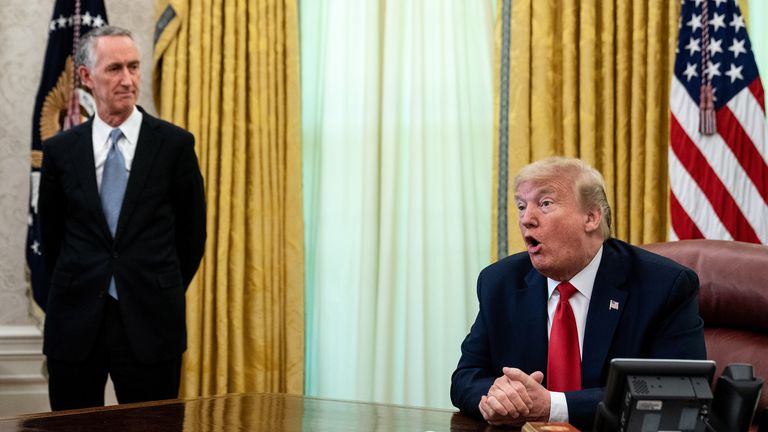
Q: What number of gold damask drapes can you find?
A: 2